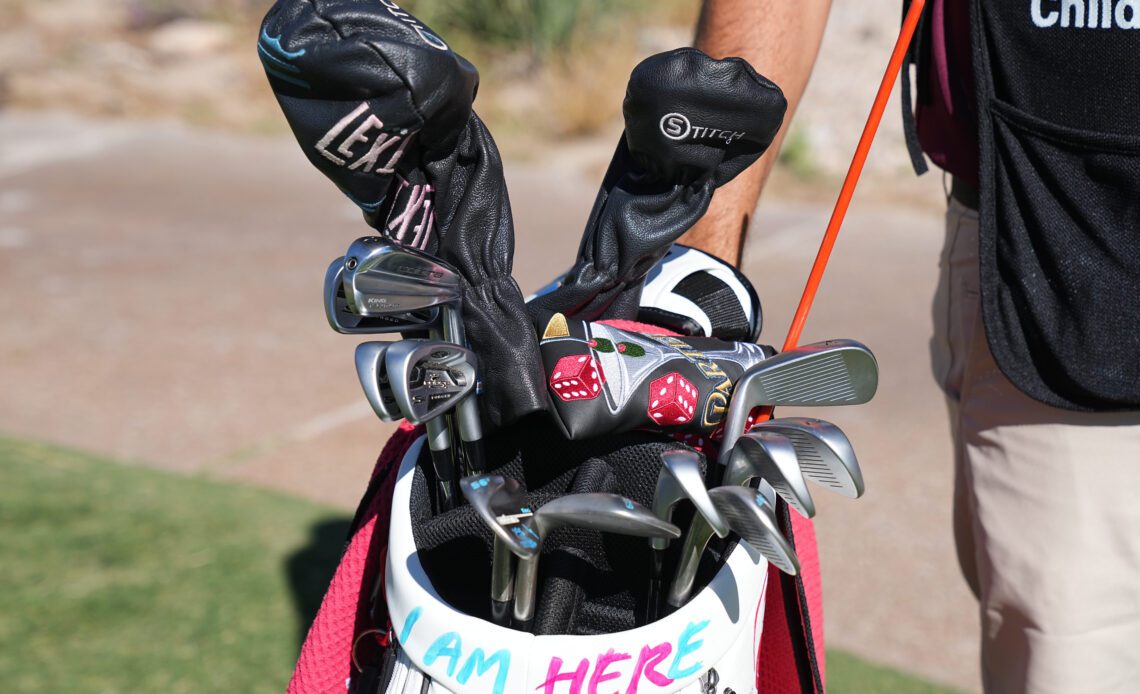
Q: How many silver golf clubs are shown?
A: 11